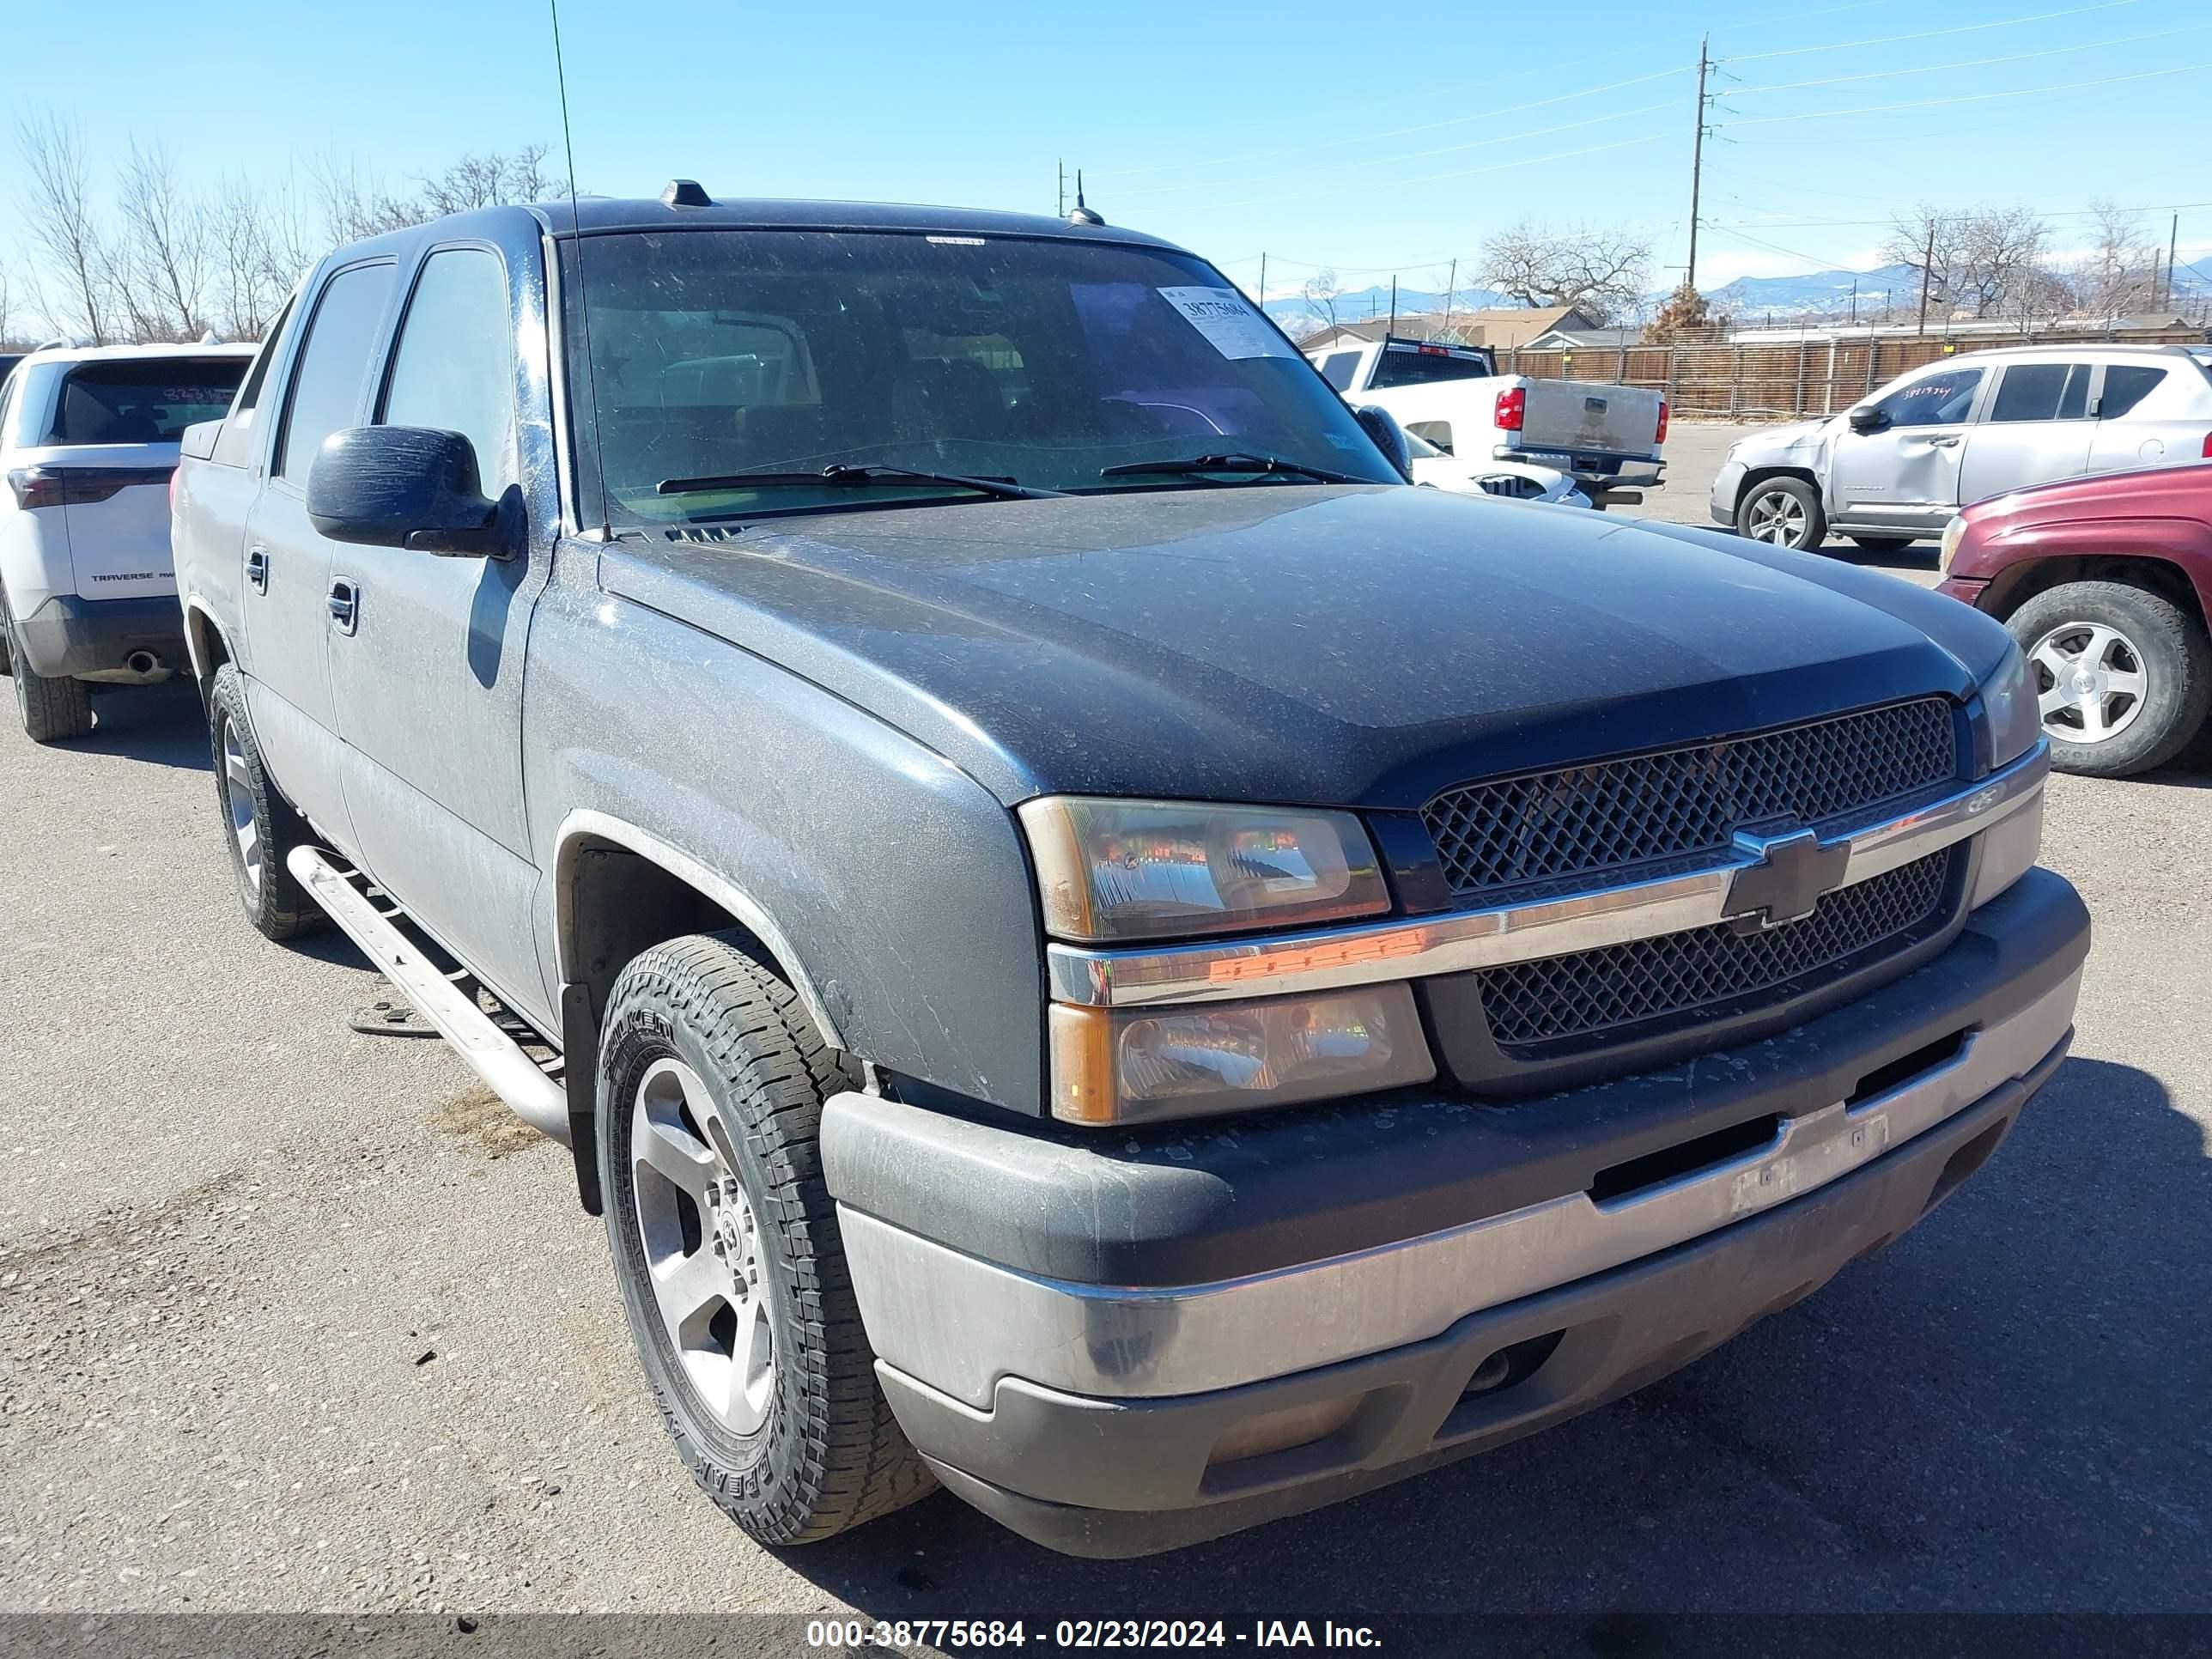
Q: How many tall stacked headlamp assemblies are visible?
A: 2